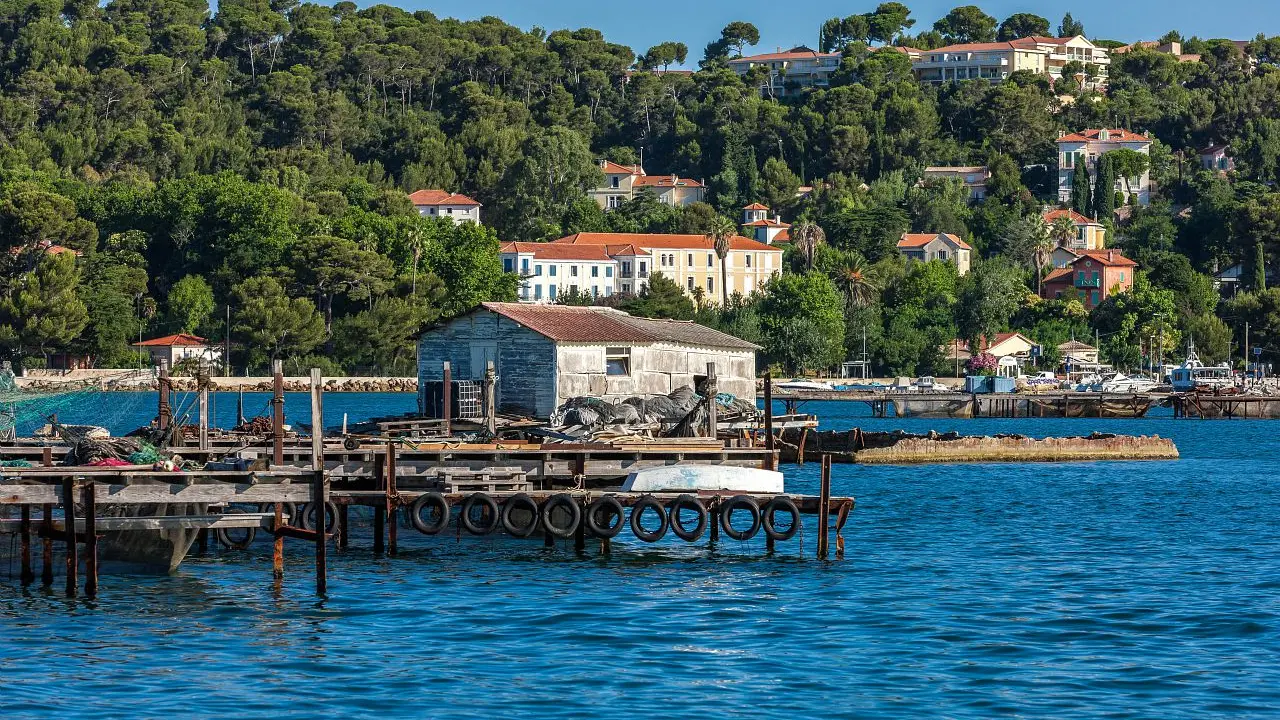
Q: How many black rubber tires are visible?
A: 12